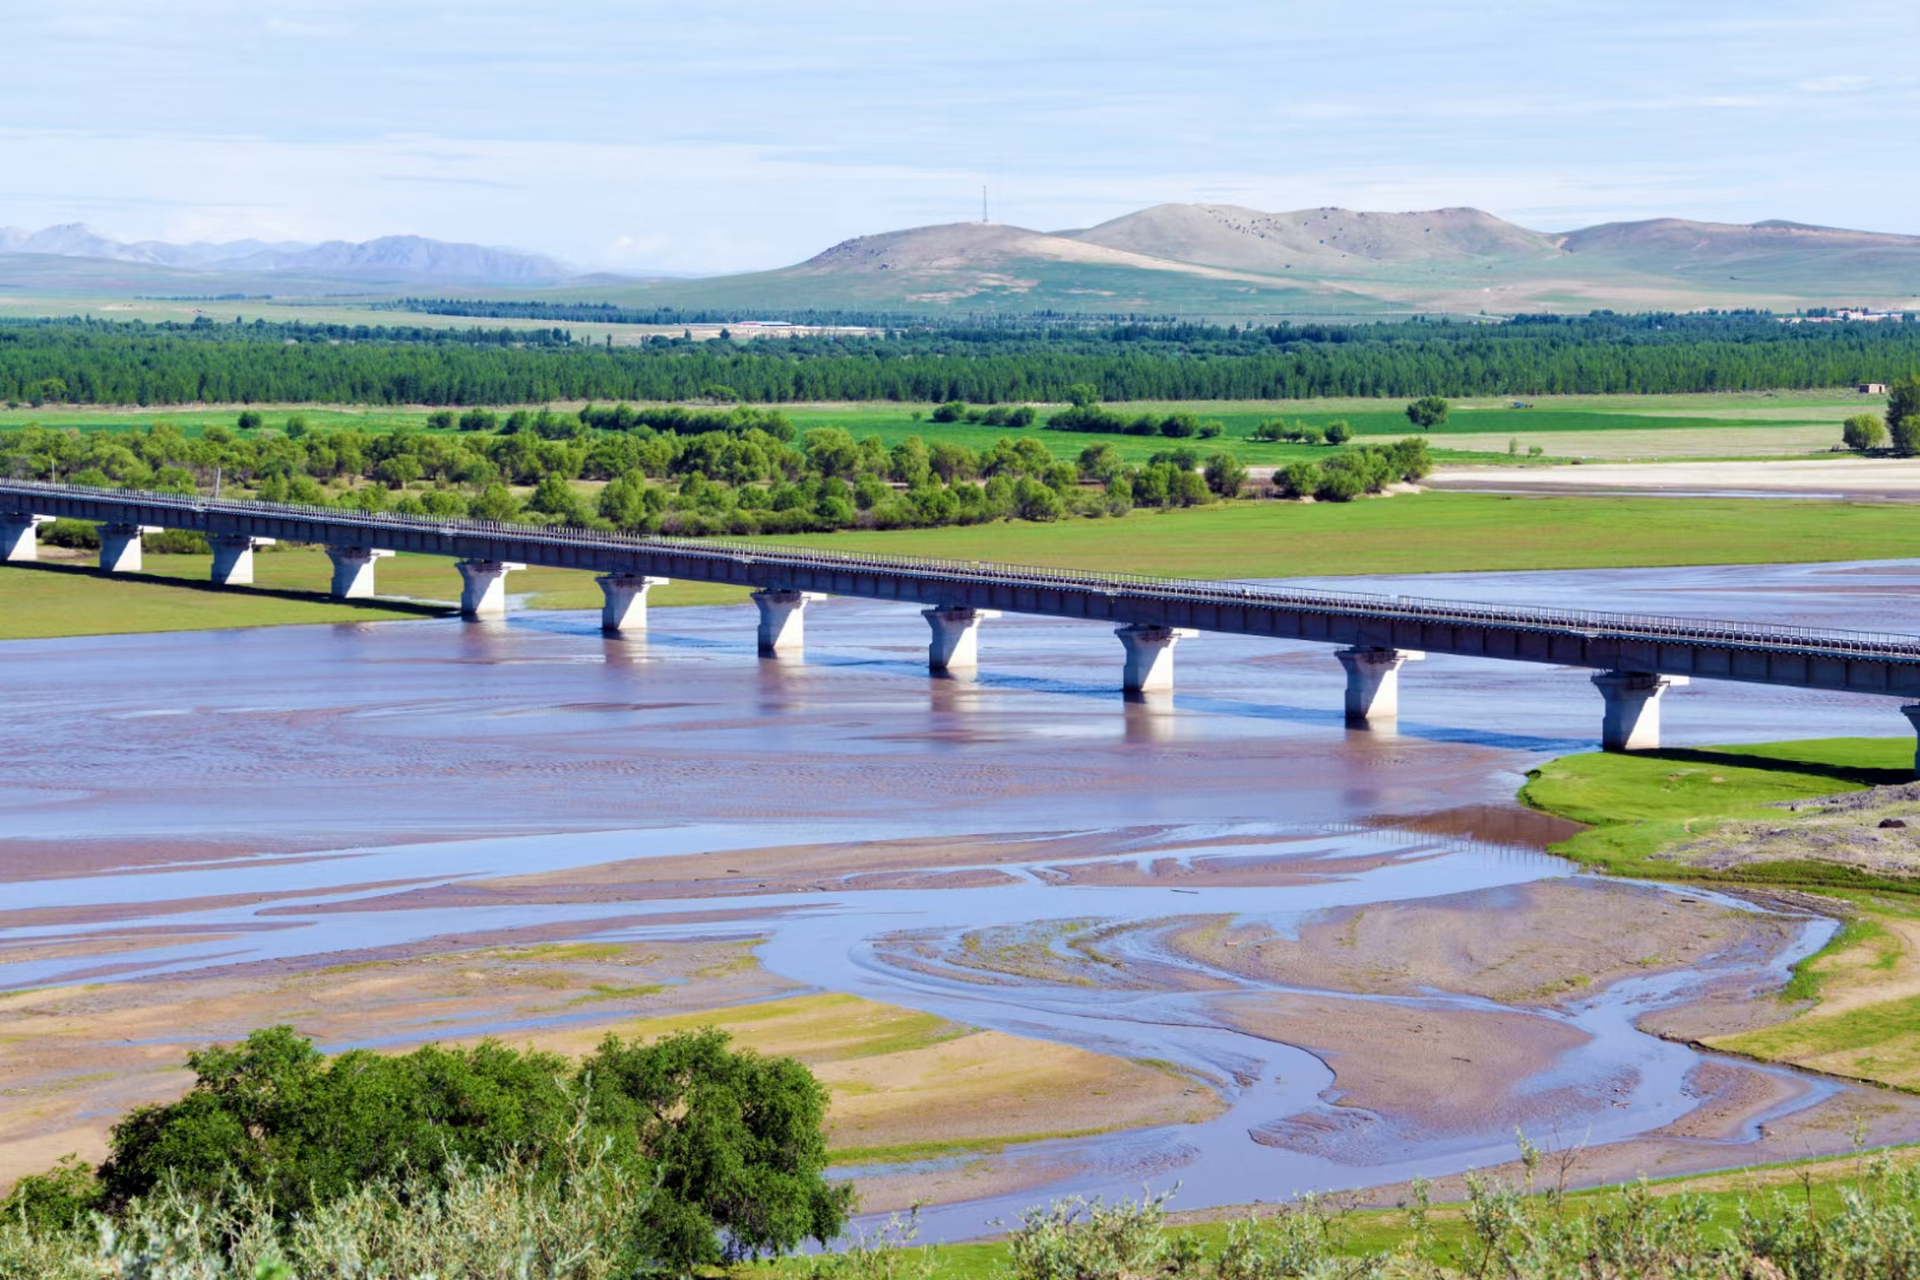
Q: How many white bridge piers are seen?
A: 12